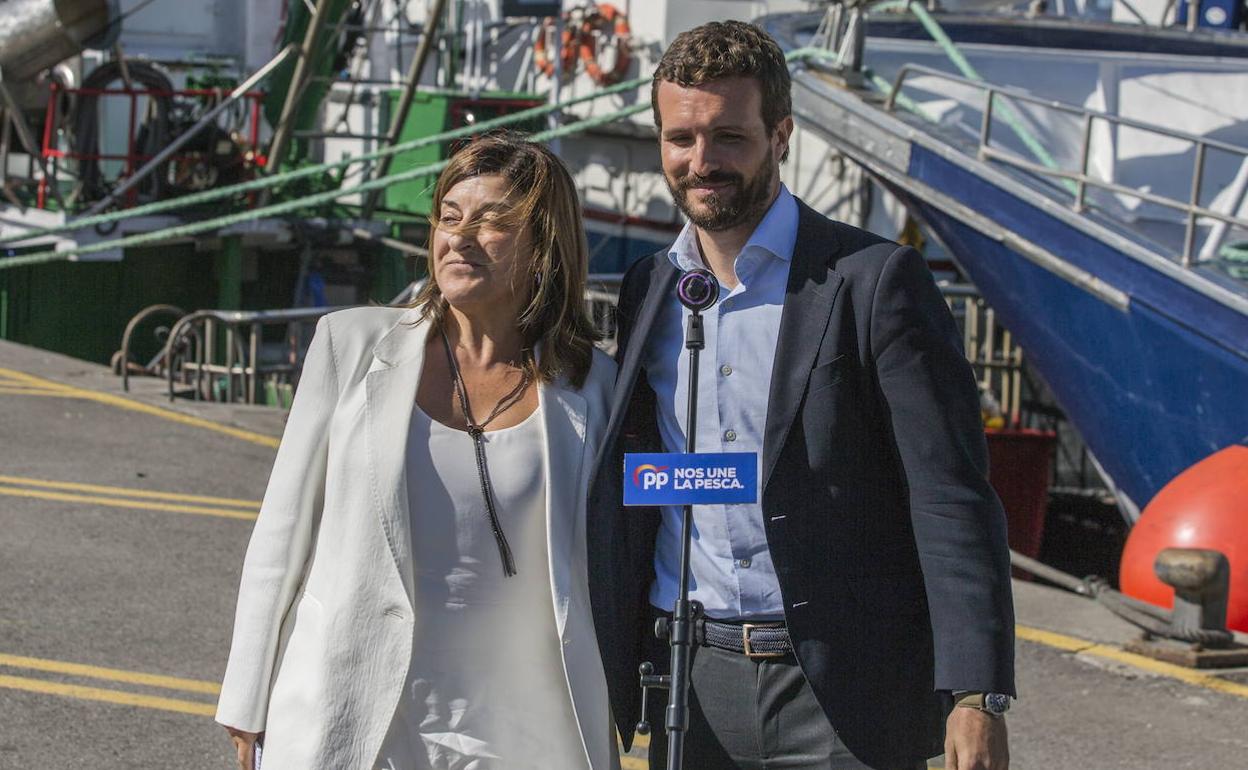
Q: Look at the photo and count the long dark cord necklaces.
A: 1